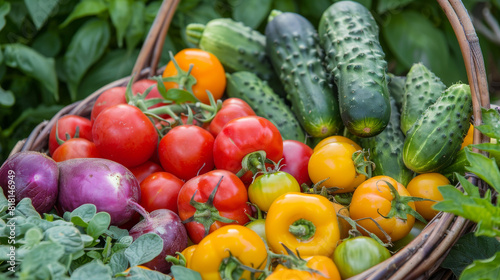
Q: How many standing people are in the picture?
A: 0